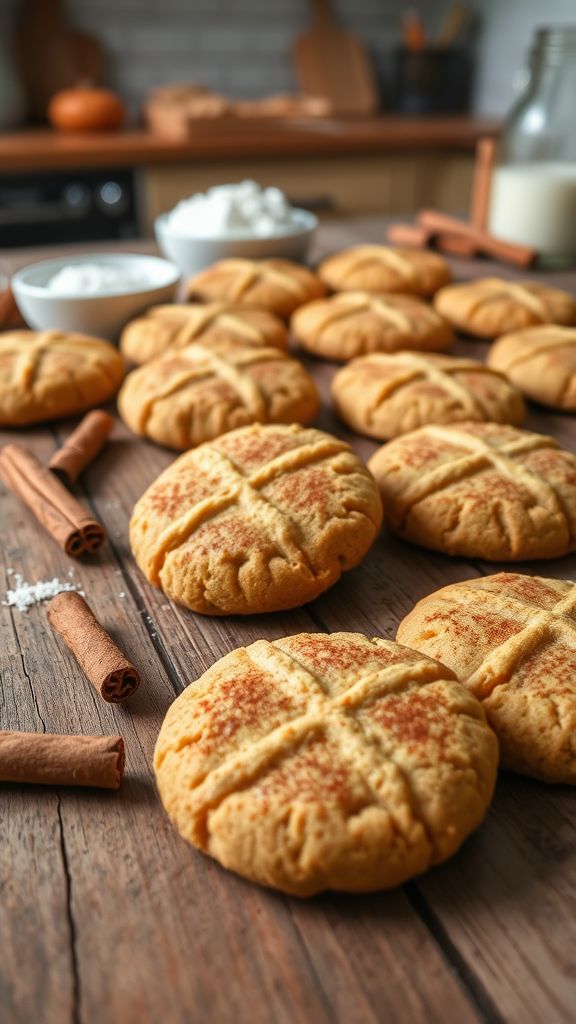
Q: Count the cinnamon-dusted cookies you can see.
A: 13